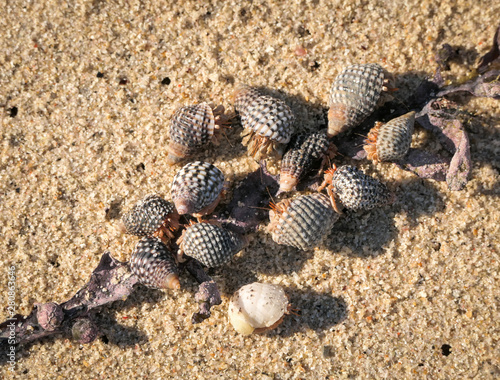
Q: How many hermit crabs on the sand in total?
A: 12